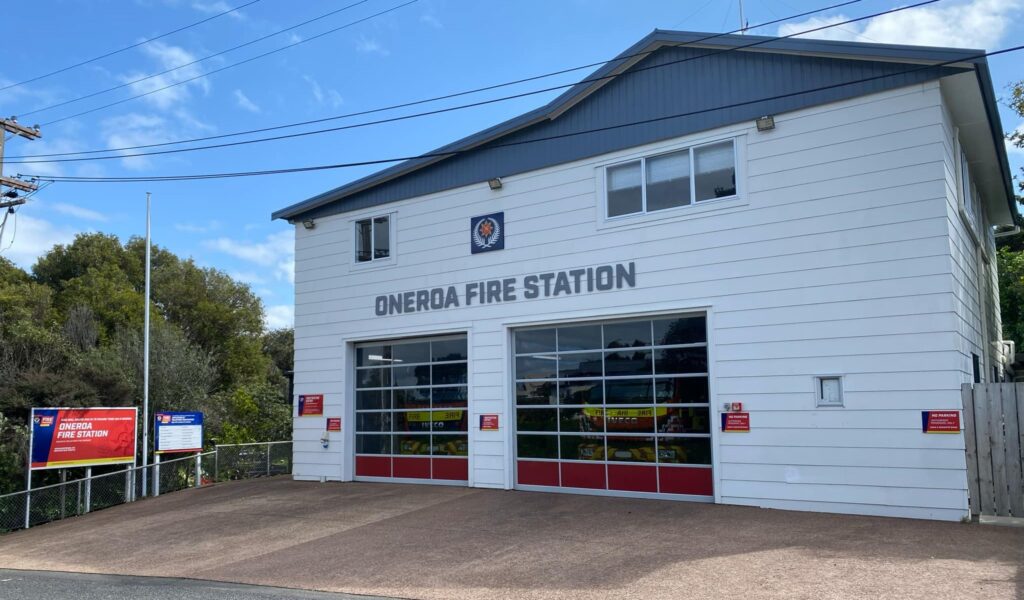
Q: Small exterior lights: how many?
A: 3